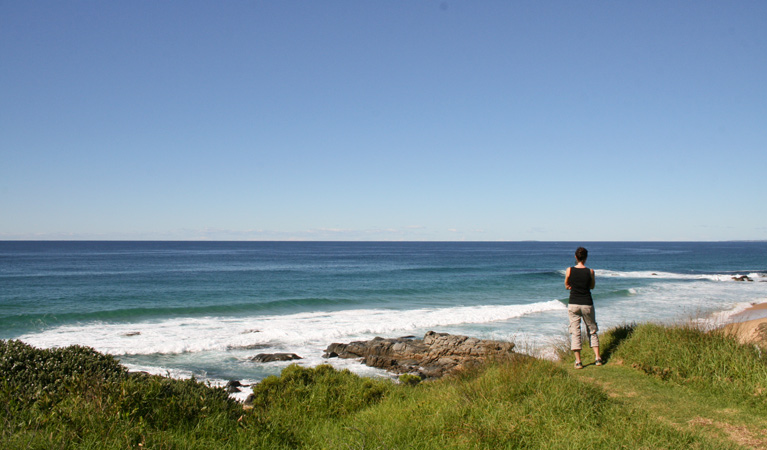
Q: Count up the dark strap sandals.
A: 2